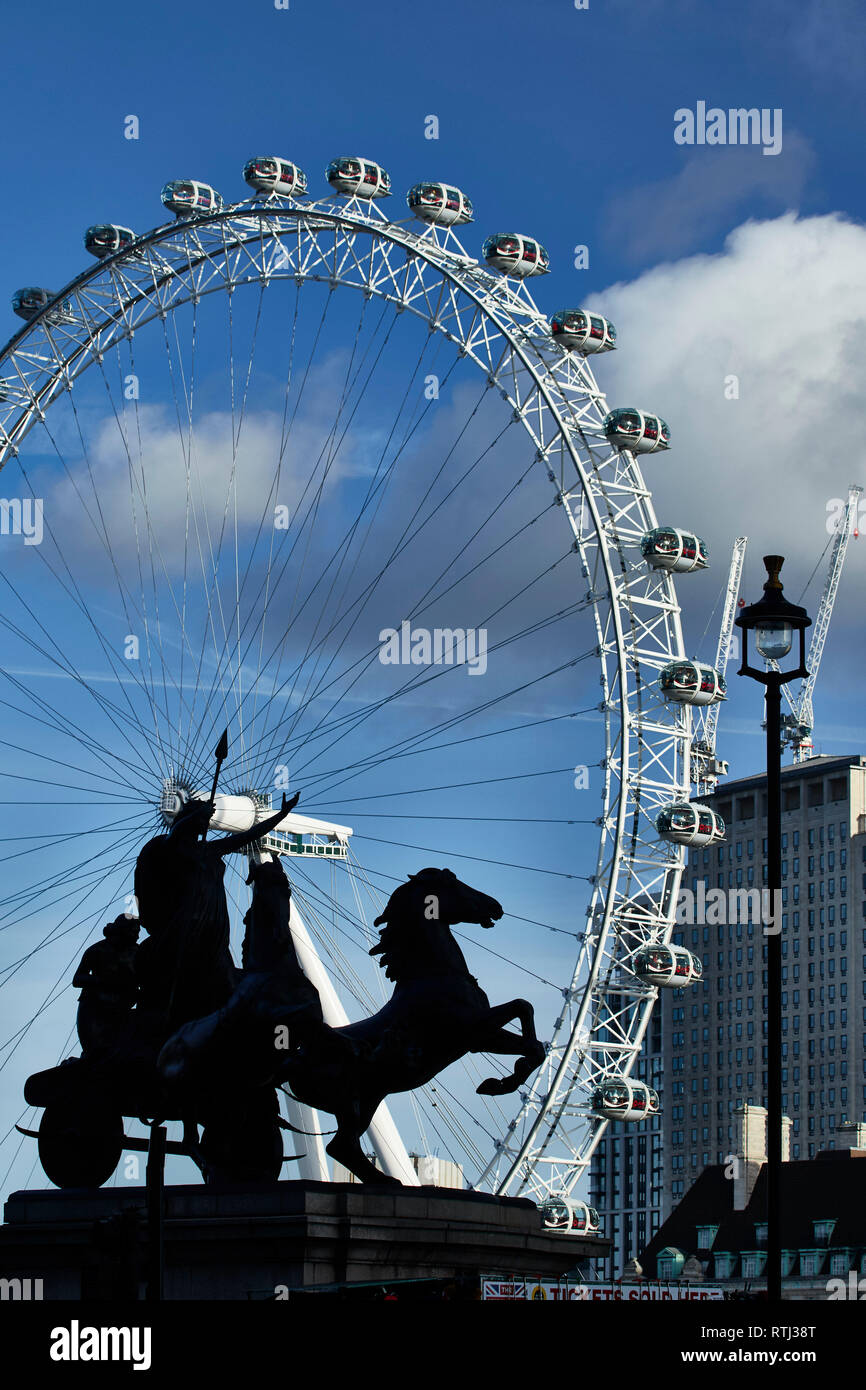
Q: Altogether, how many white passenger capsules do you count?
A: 15